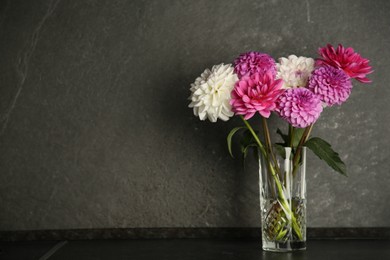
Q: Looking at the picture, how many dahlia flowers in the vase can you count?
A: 7